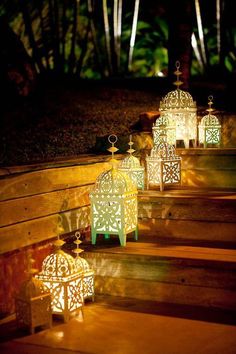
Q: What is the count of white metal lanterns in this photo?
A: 9